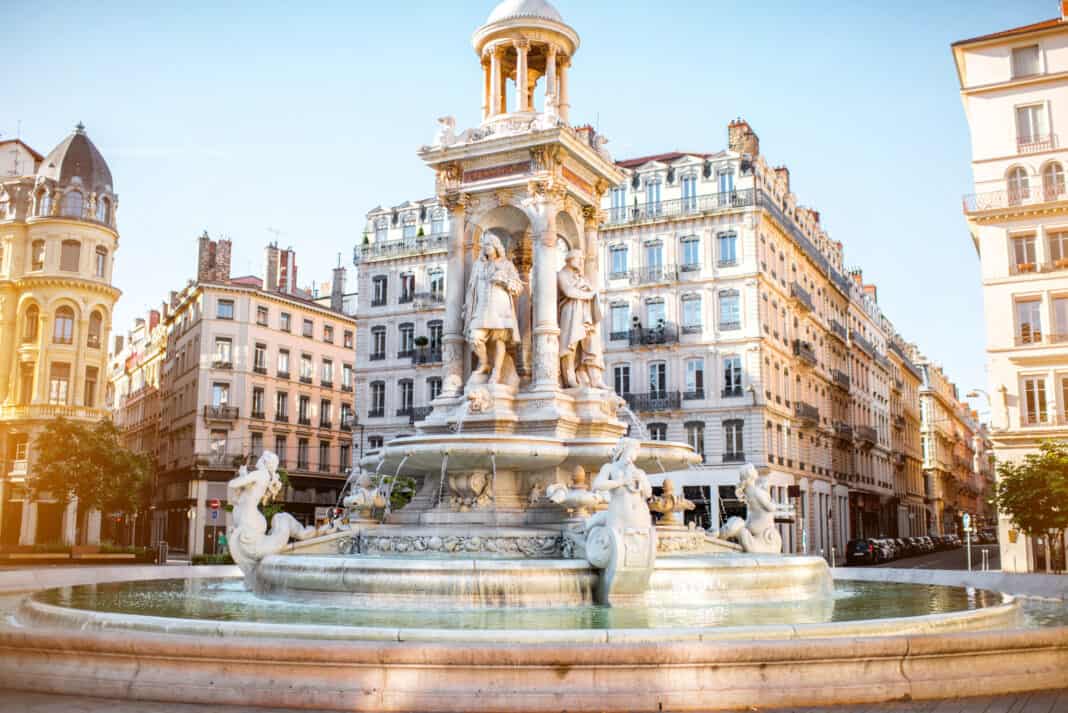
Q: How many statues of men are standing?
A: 2